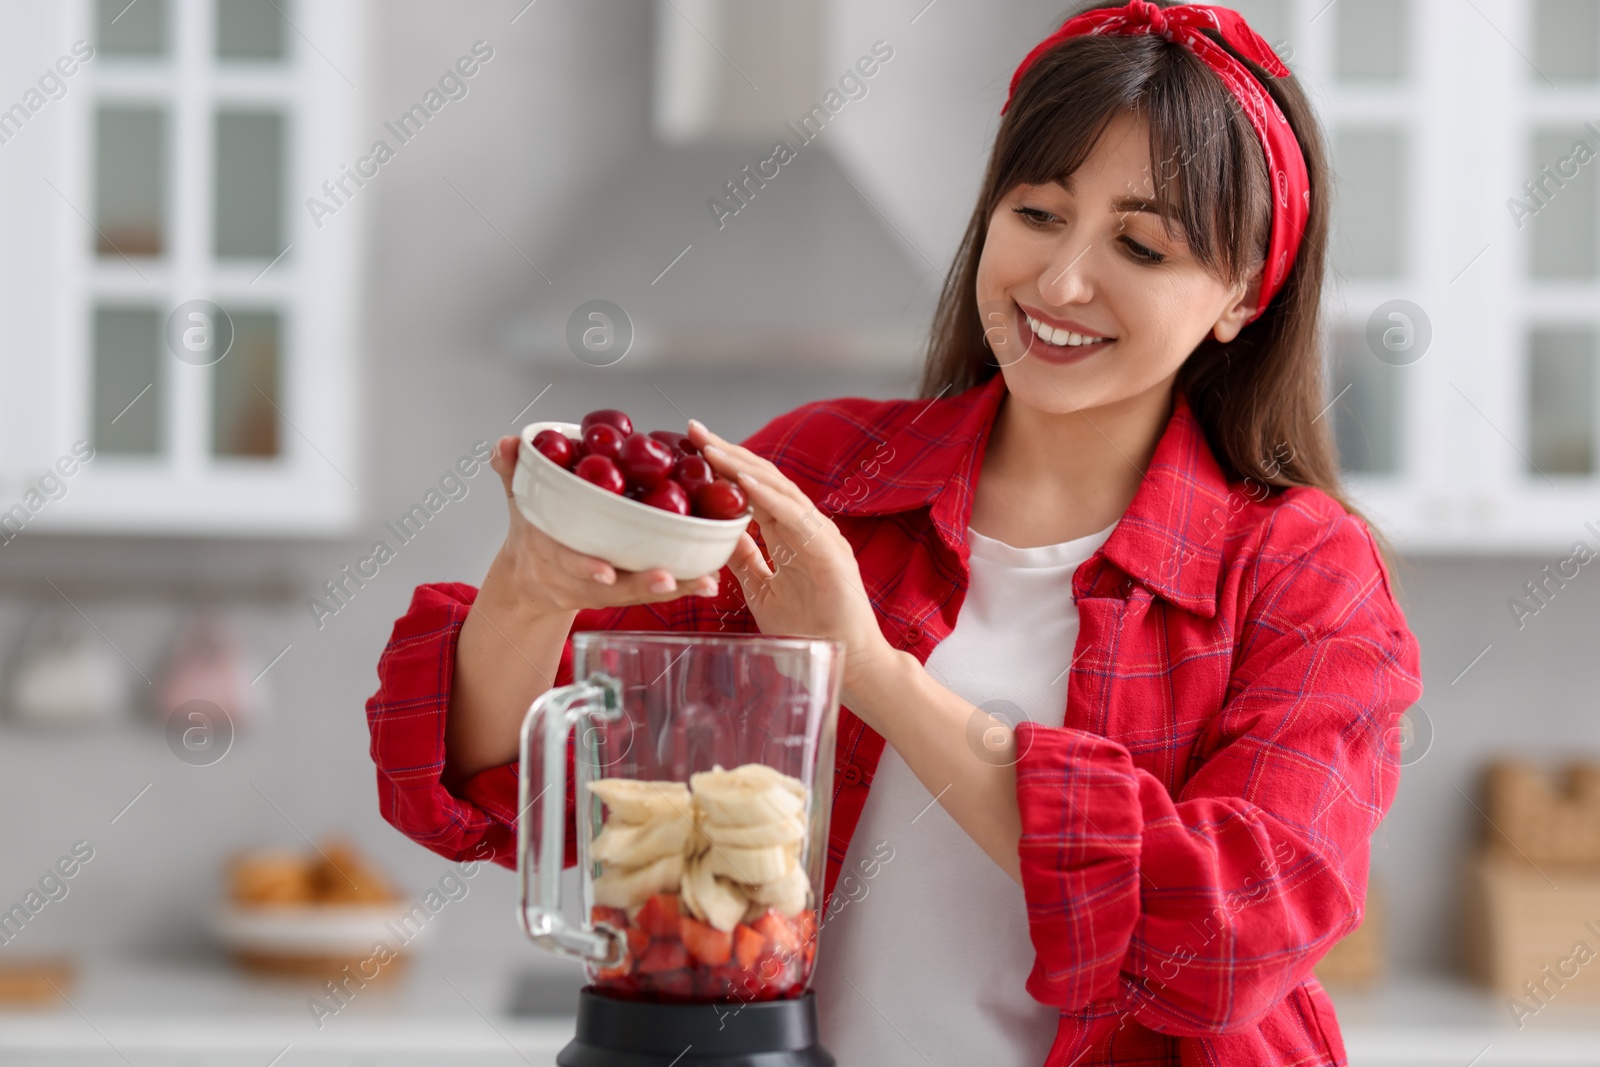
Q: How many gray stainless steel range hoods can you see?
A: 1